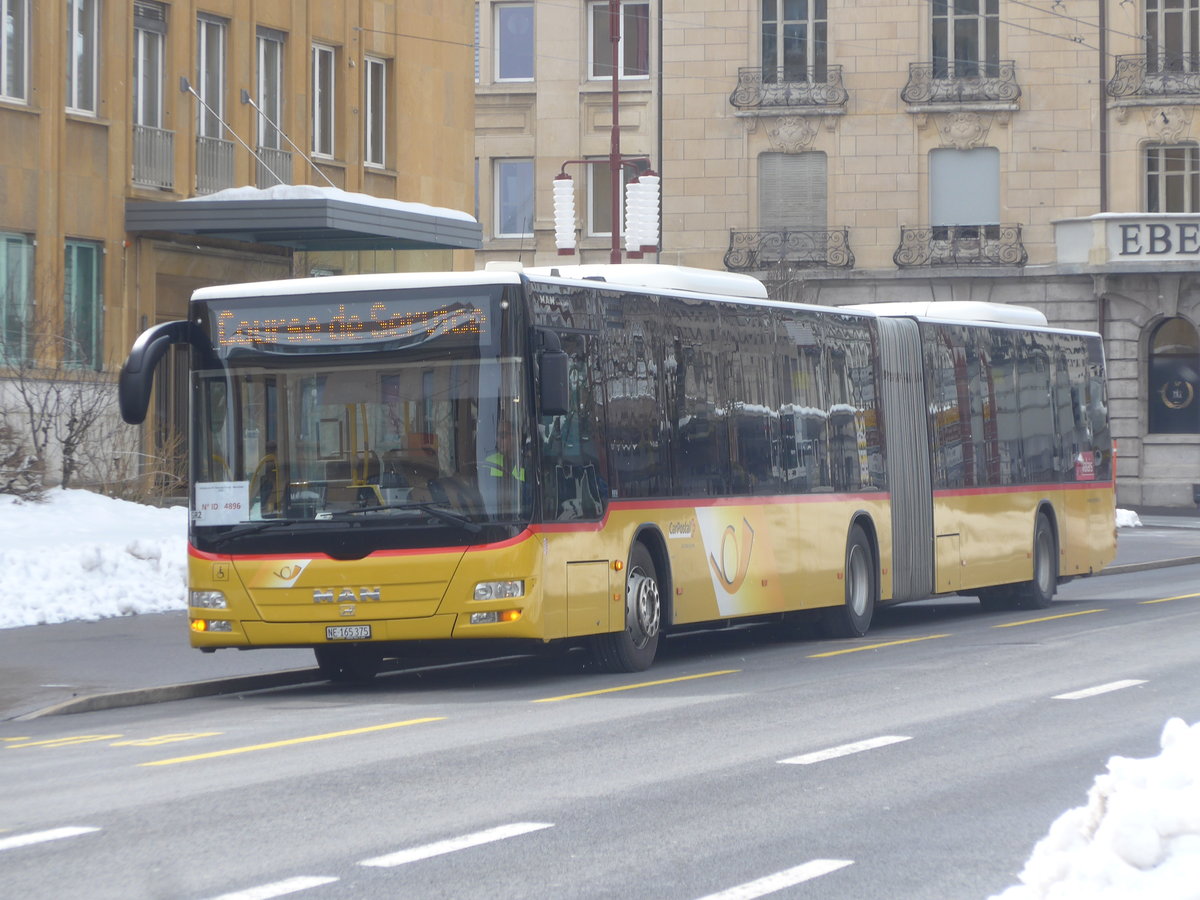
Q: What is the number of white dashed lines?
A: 6